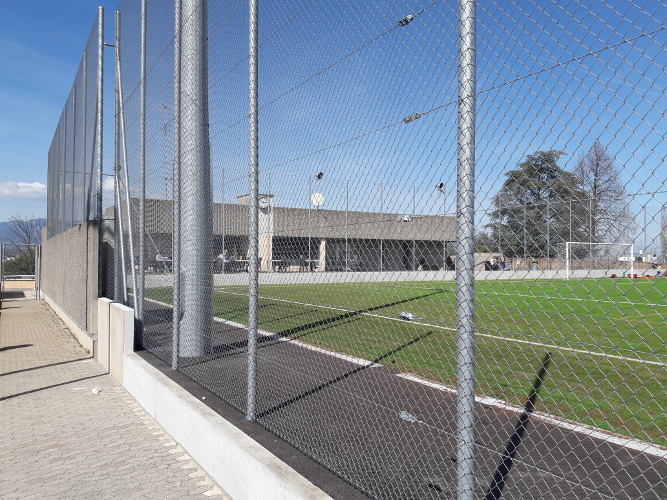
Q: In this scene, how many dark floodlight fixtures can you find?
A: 2